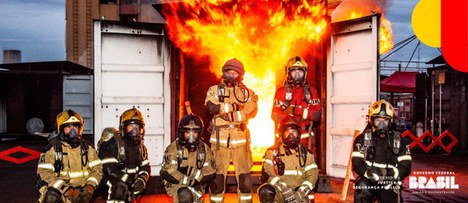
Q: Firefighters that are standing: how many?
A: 2